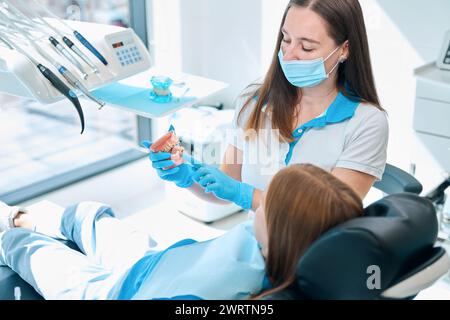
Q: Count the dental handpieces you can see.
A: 5